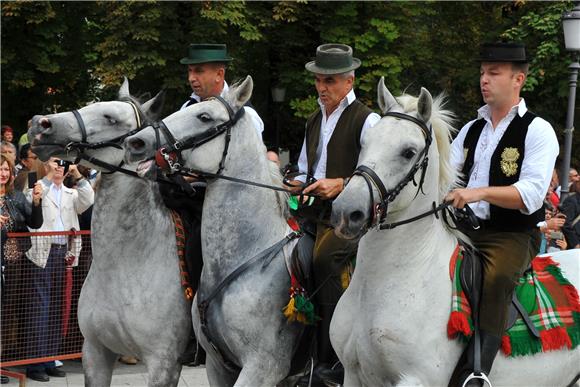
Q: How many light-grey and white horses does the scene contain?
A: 3